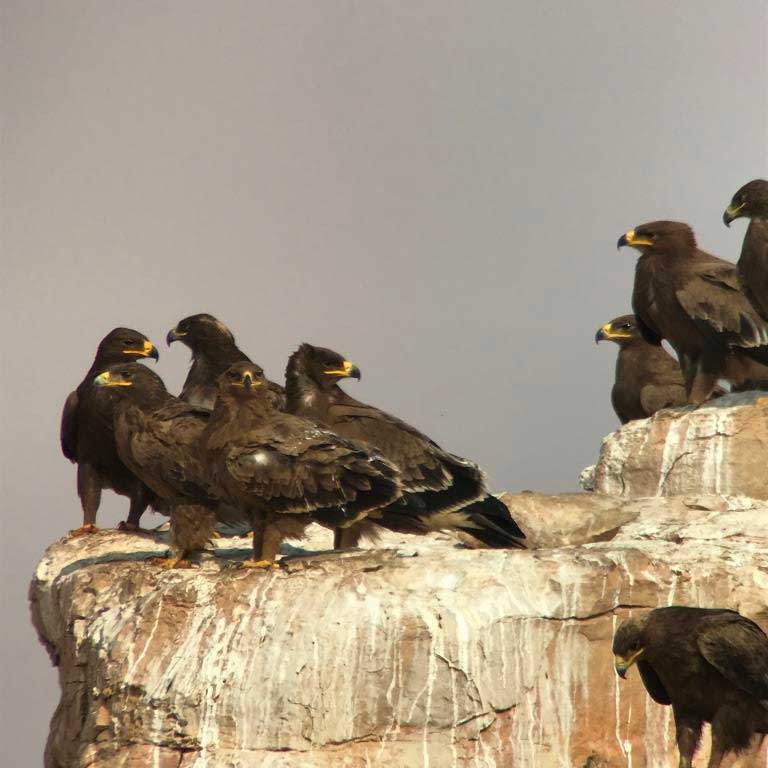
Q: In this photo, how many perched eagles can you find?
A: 9